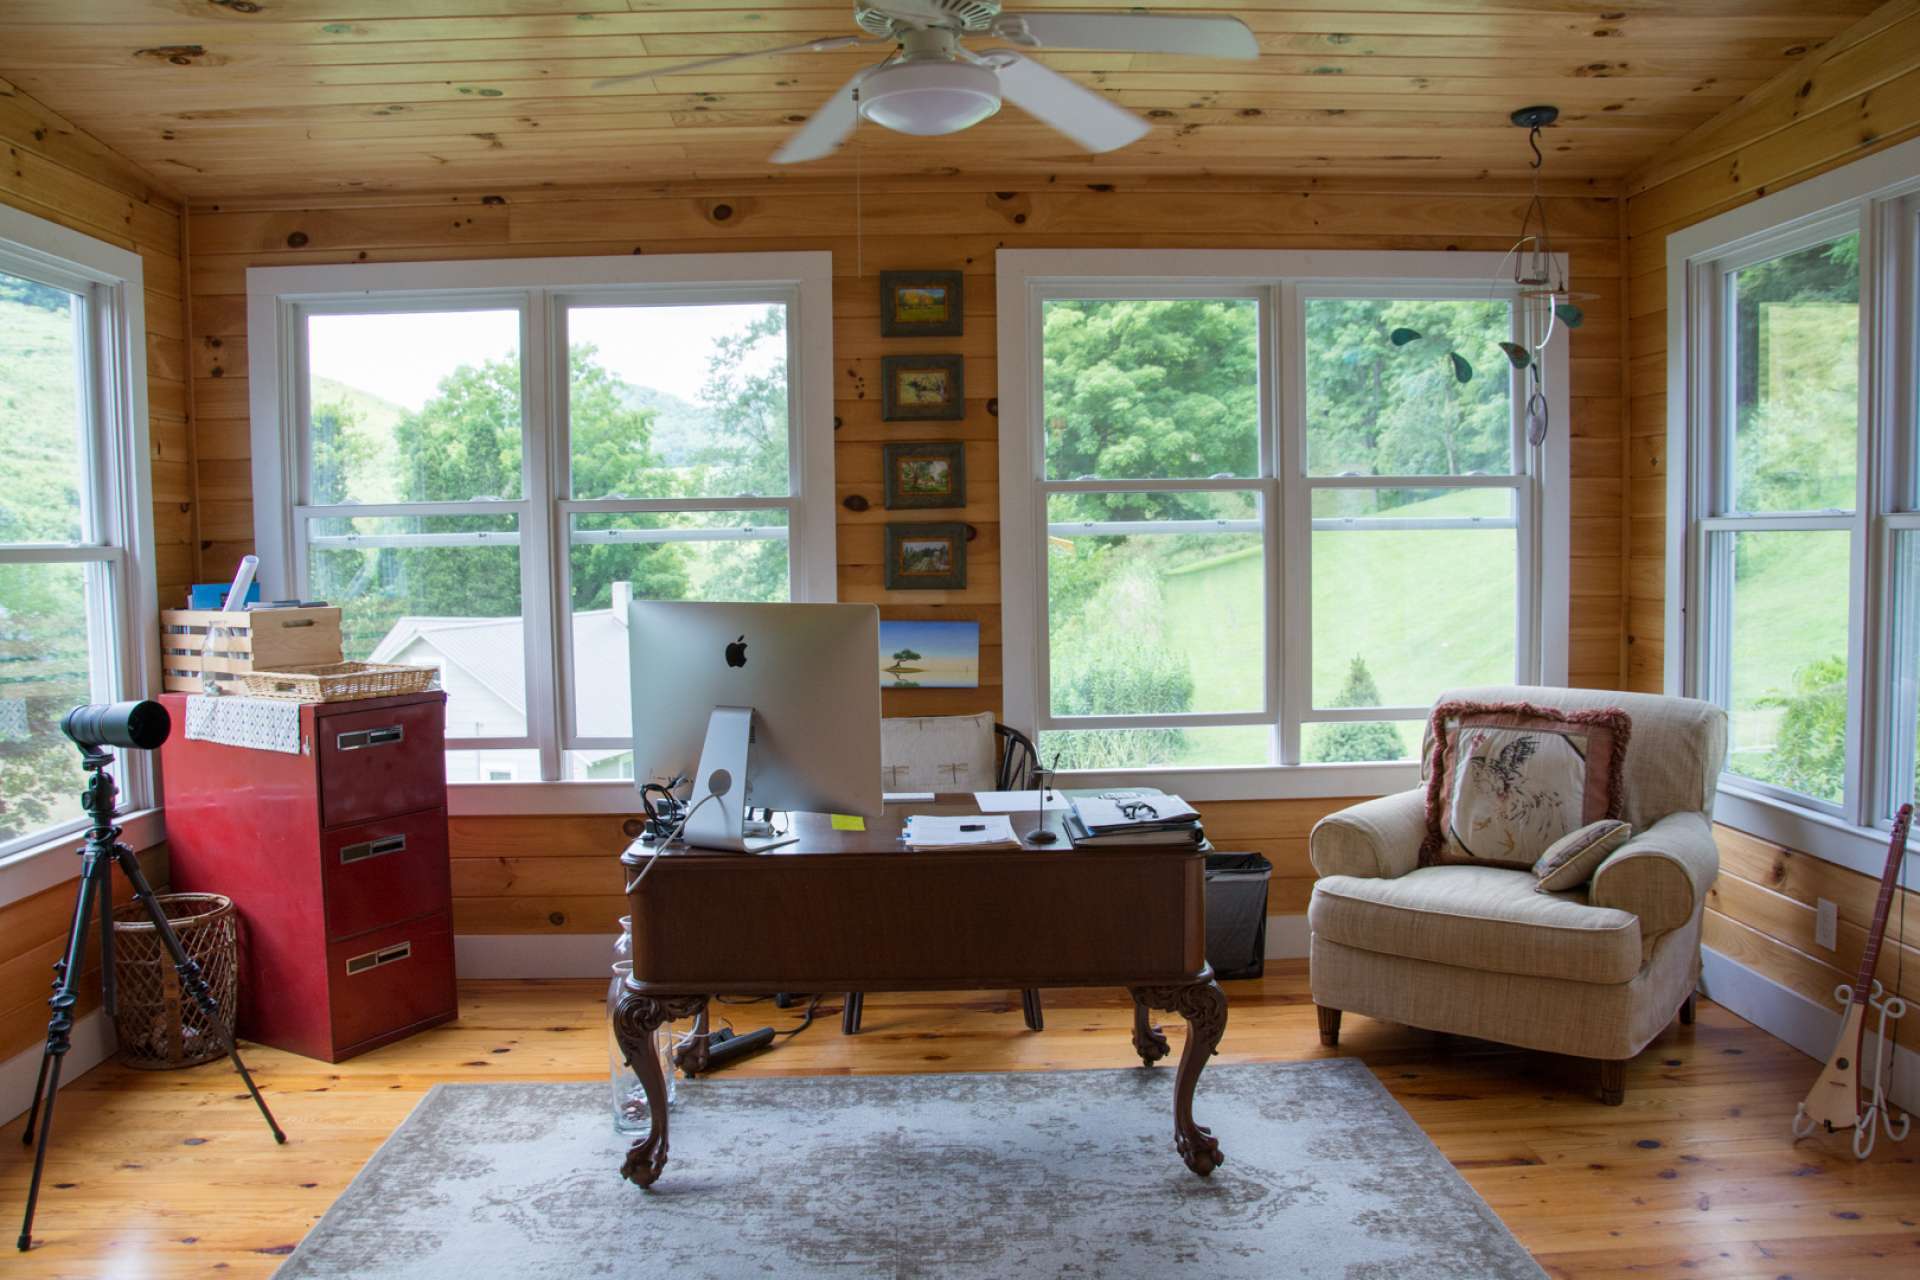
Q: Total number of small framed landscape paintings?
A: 4